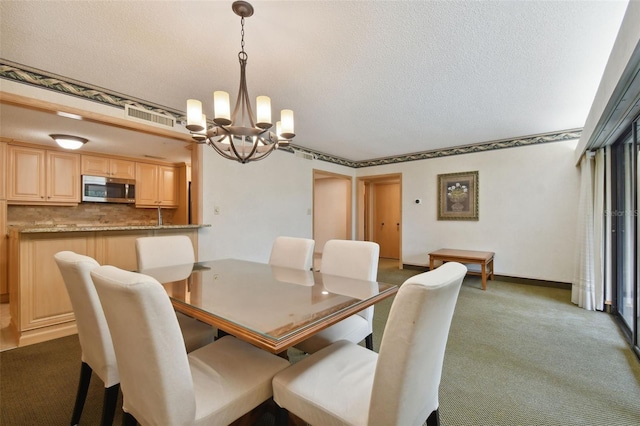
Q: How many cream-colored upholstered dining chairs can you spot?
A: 6